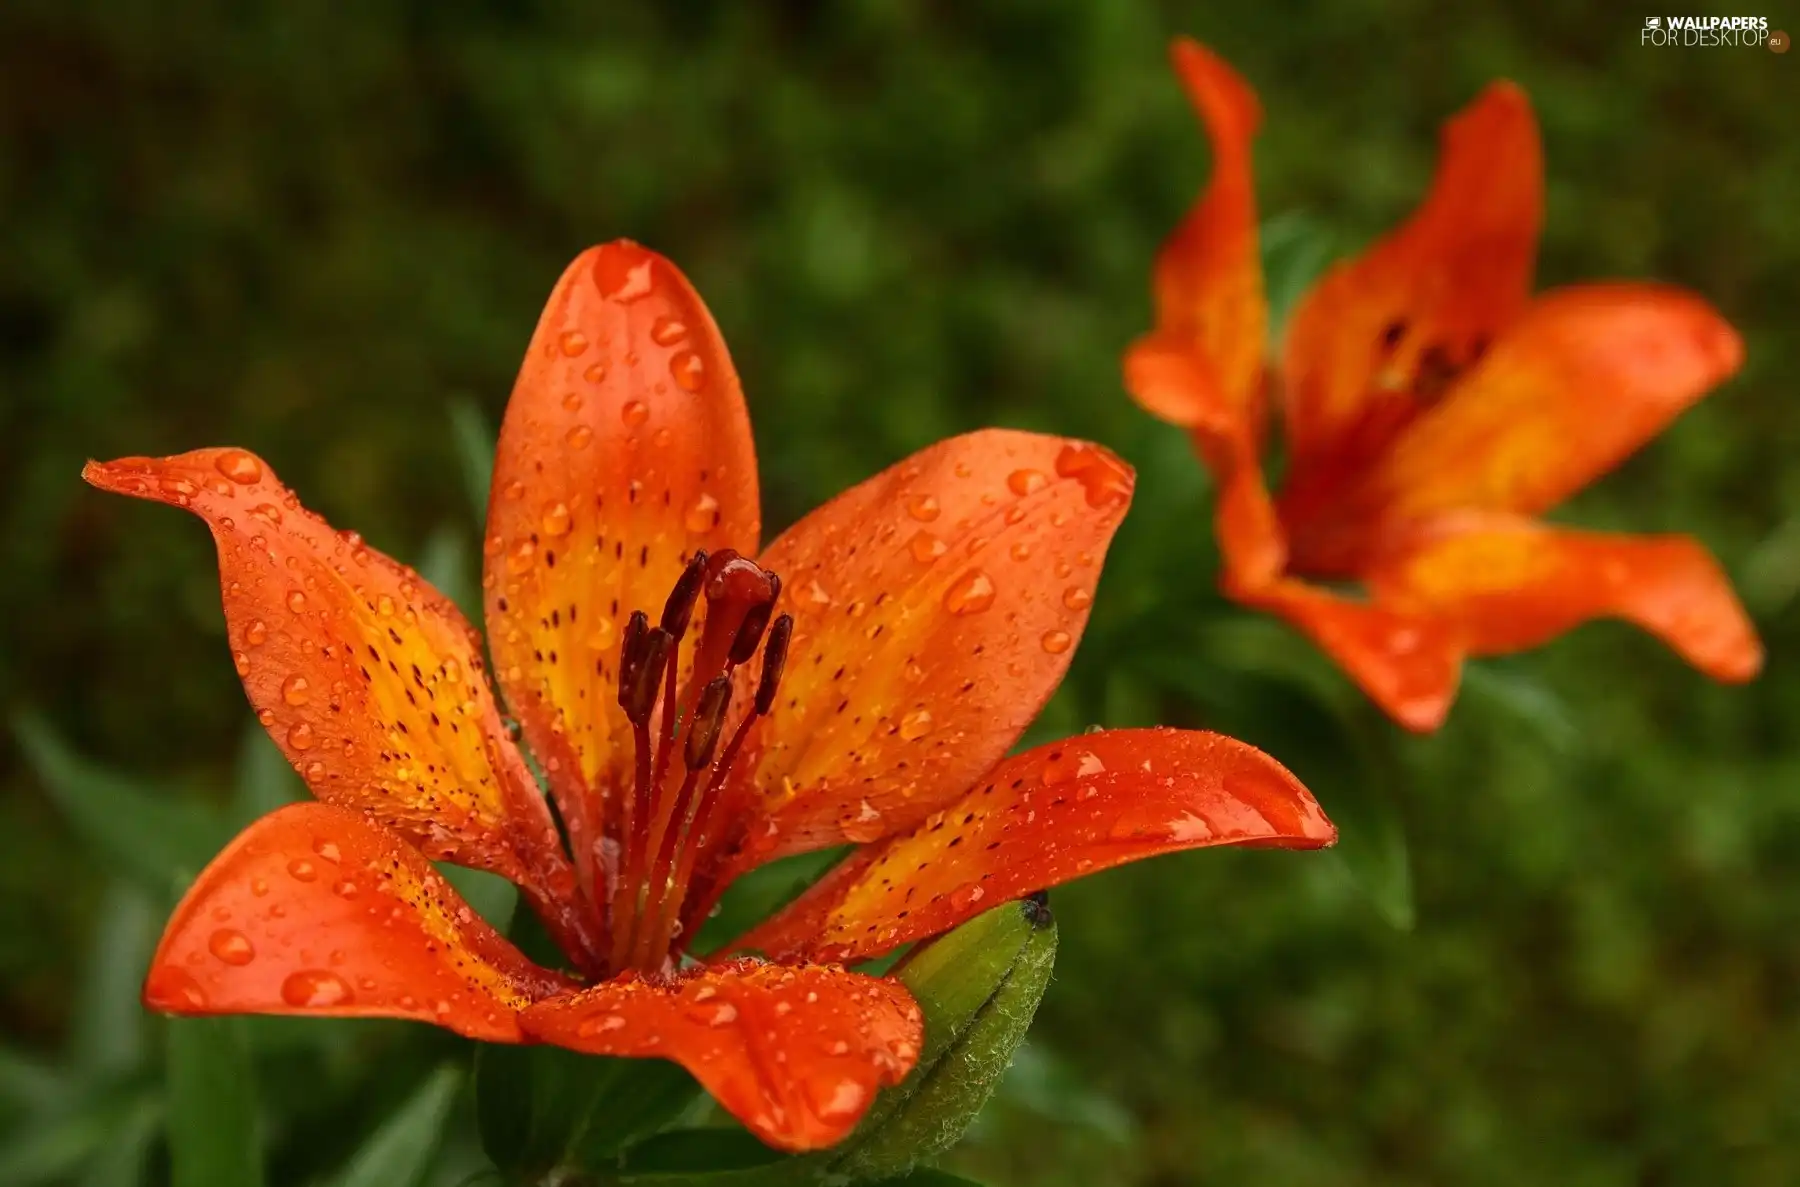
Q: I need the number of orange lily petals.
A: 12